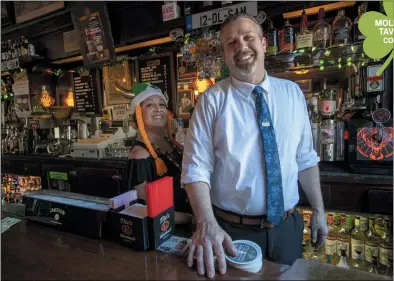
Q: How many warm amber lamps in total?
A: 3